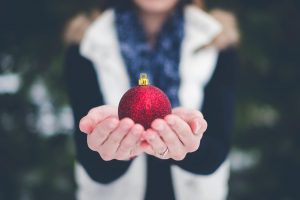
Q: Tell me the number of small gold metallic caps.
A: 1